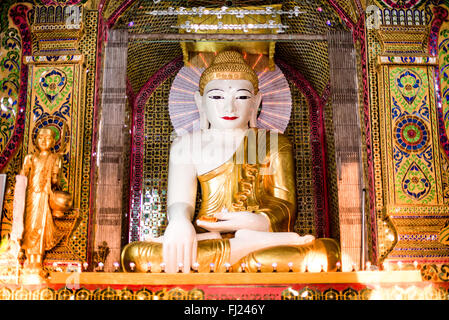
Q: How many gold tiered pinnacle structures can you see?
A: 0